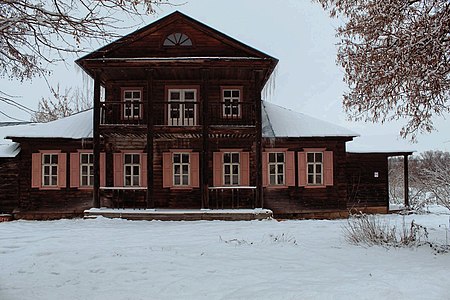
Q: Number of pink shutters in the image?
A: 14